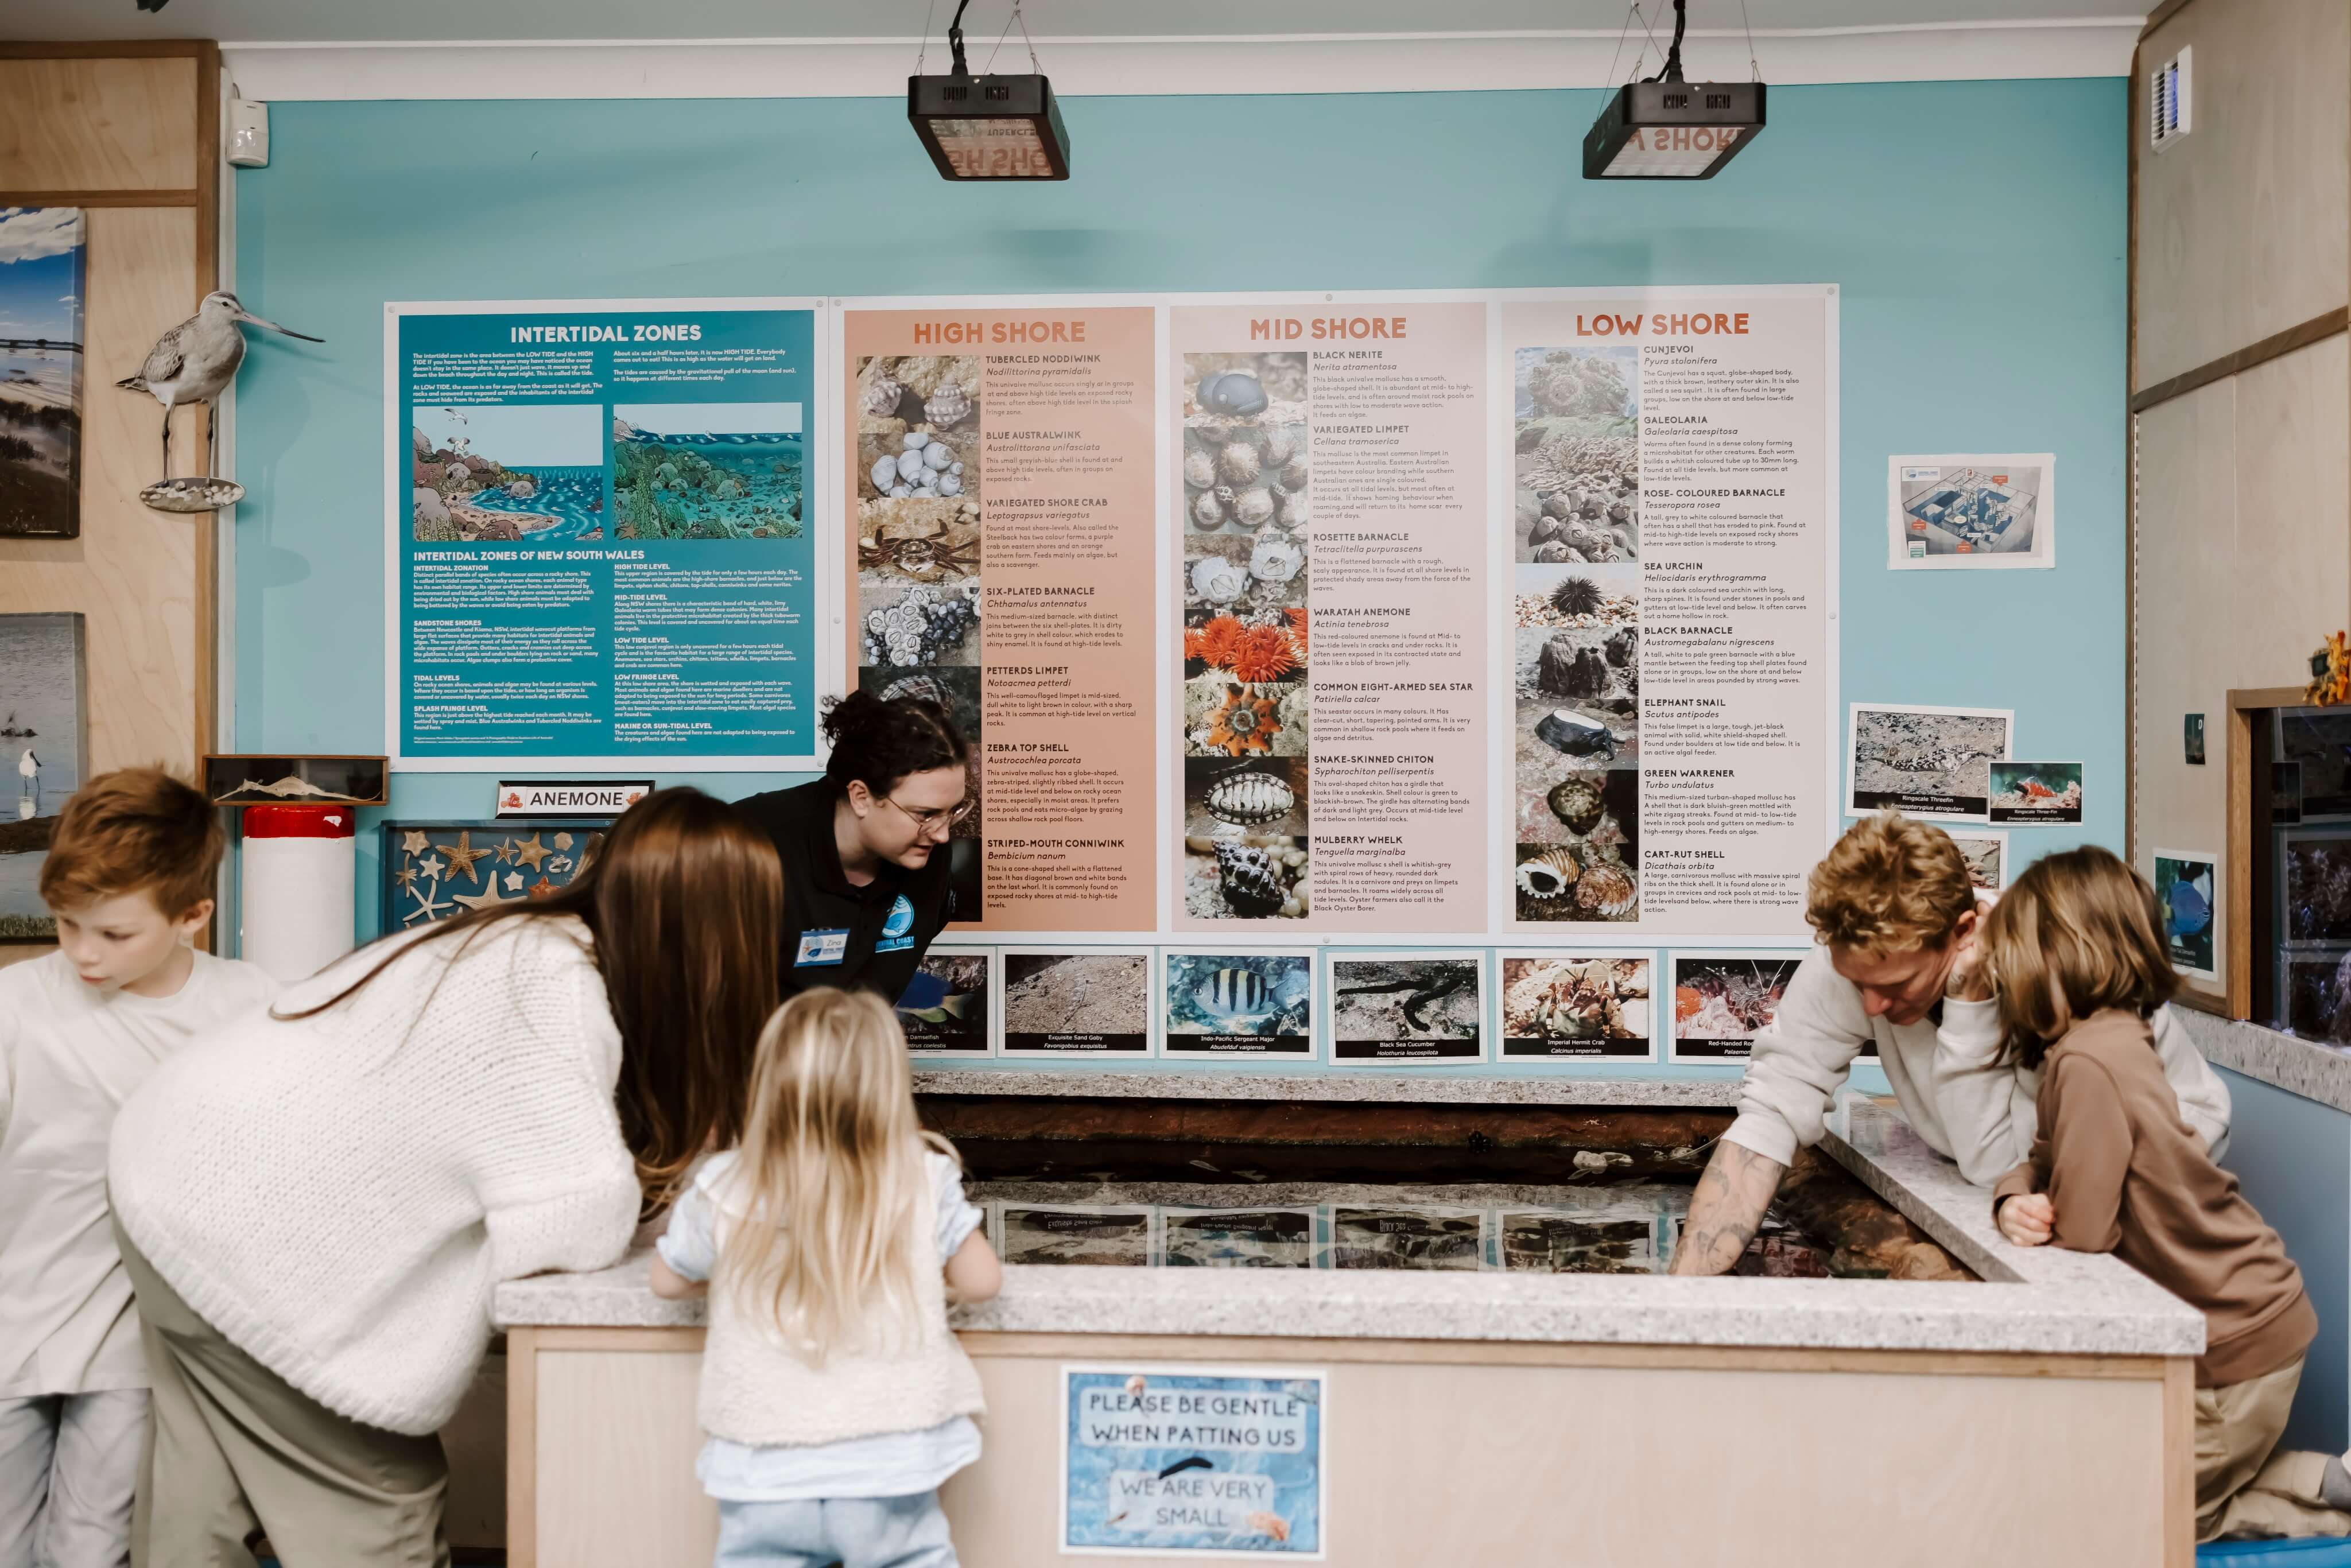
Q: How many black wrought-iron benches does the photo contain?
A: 0